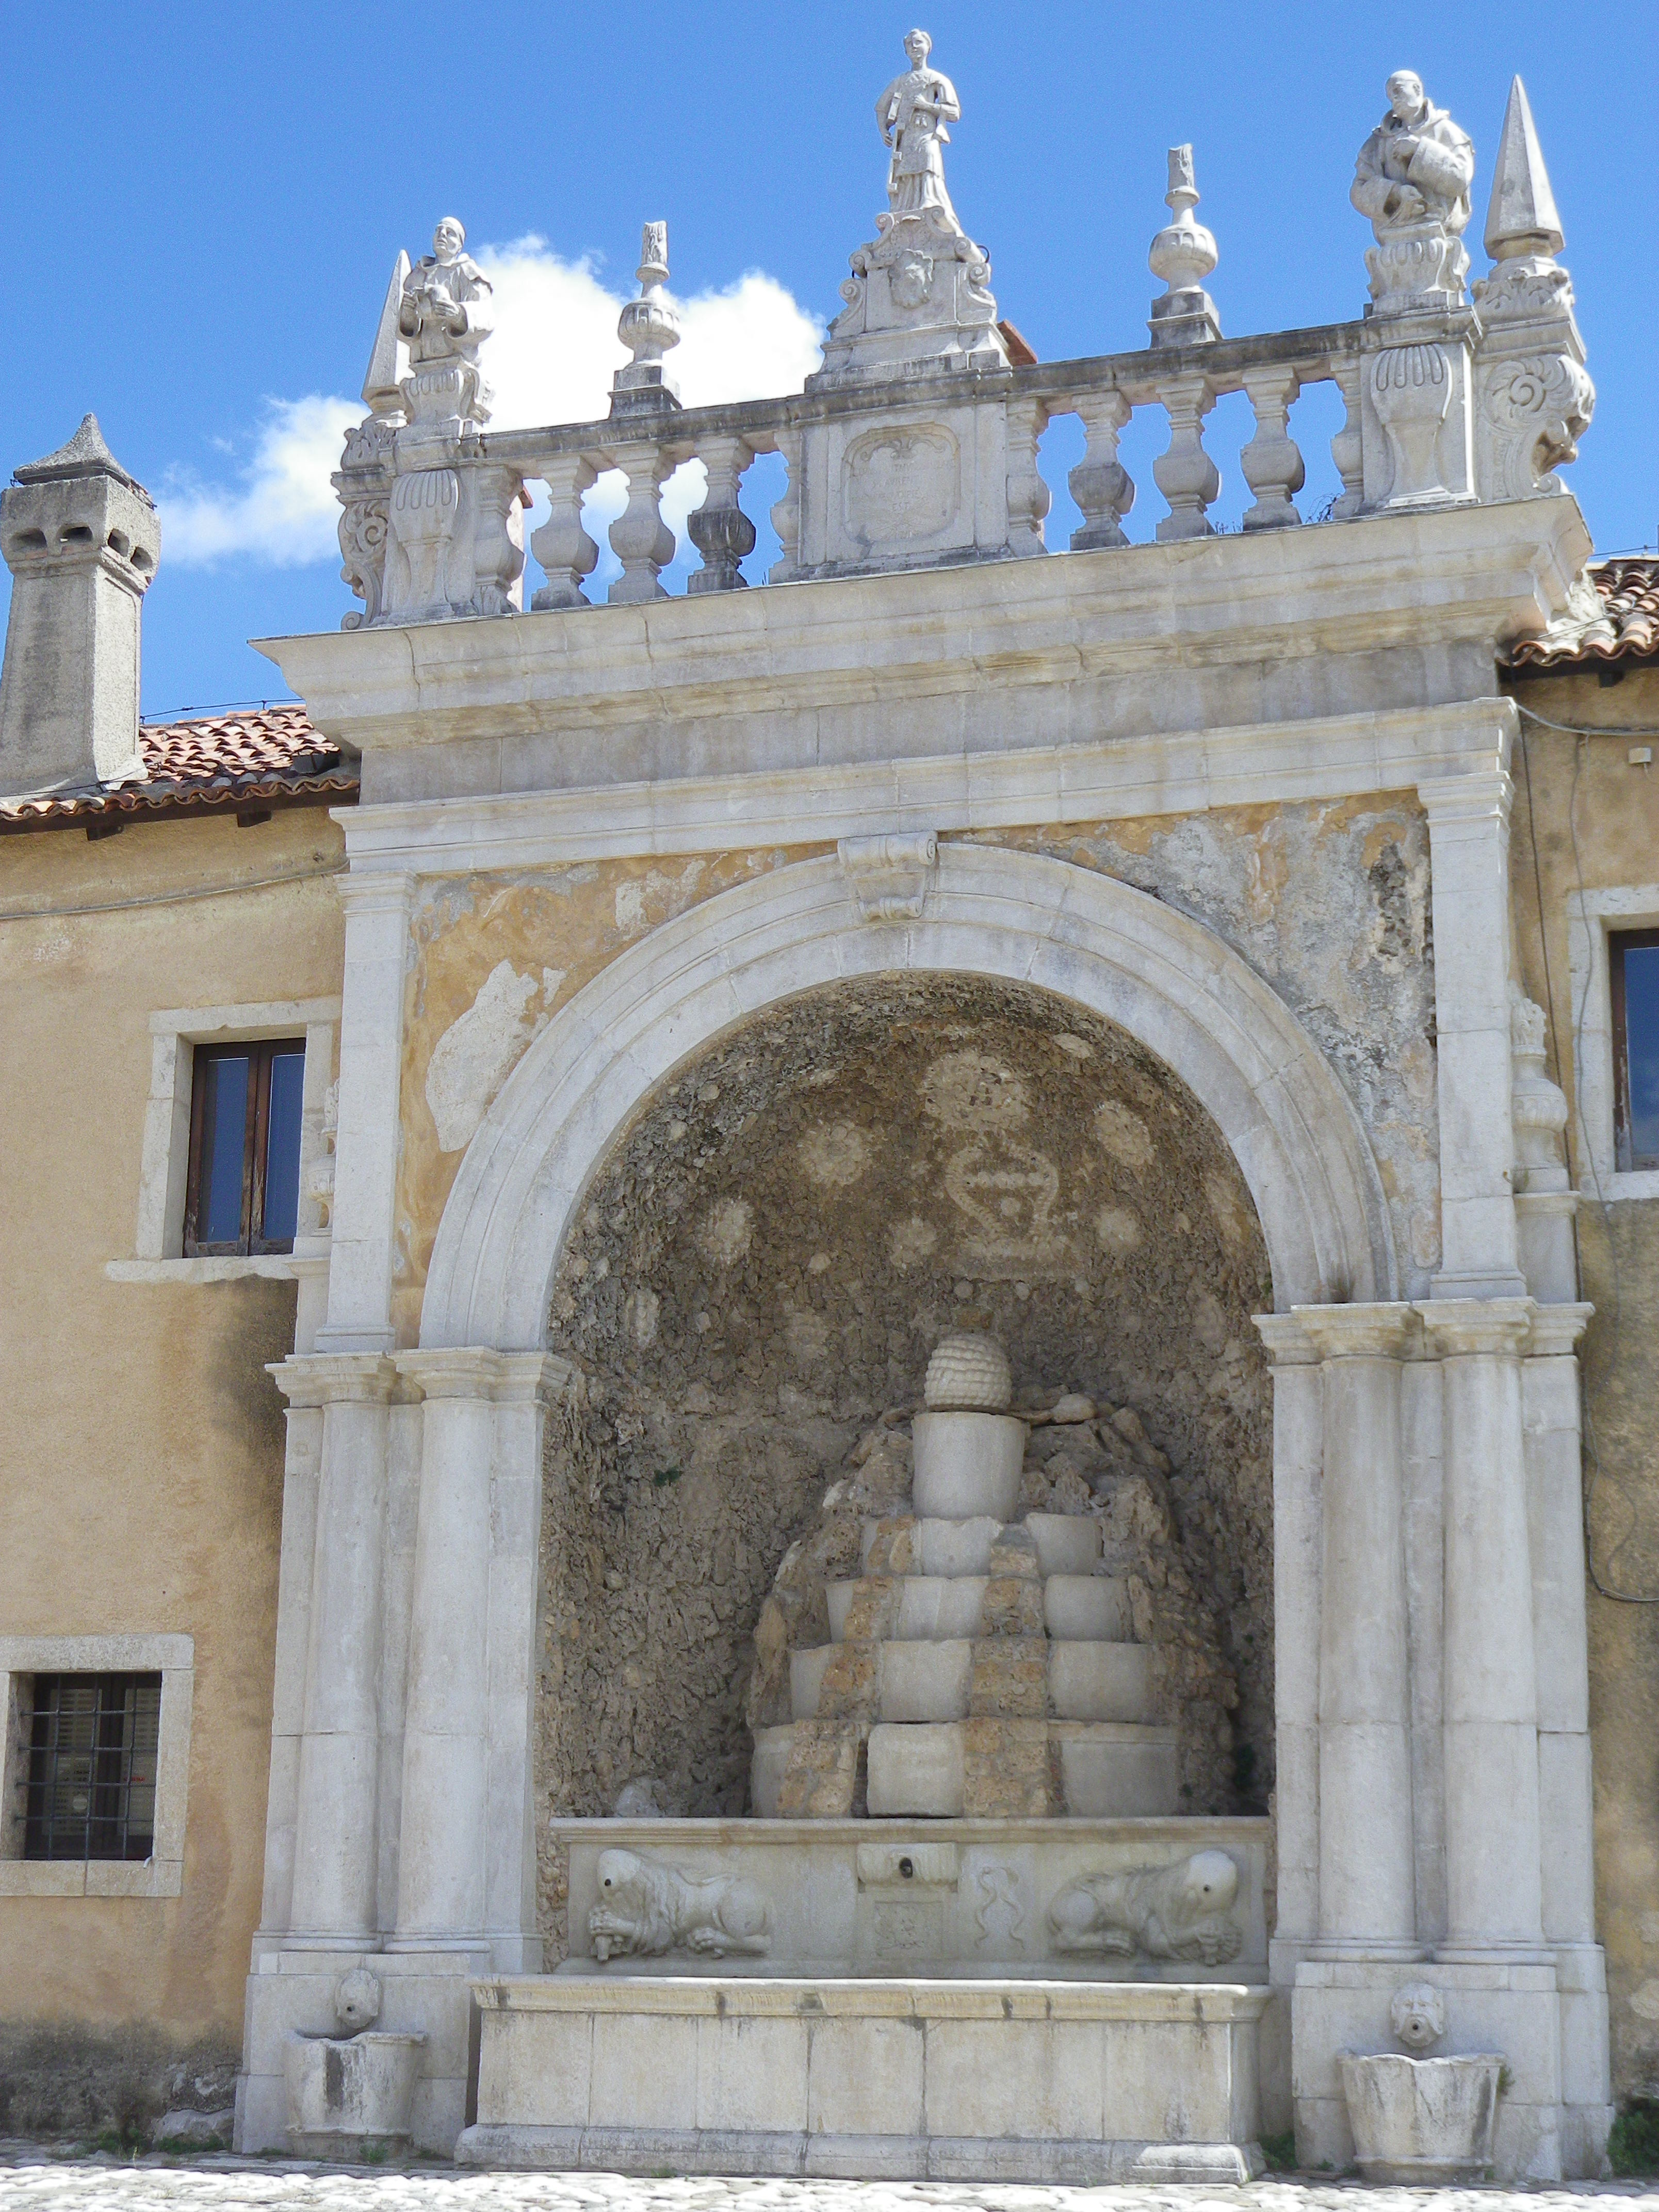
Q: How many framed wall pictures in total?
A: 0